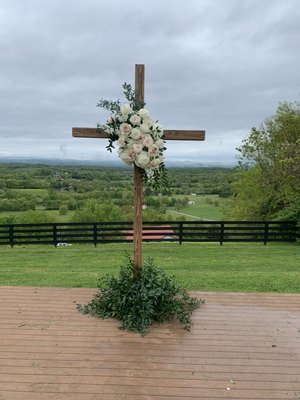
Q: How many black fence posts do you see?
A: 6